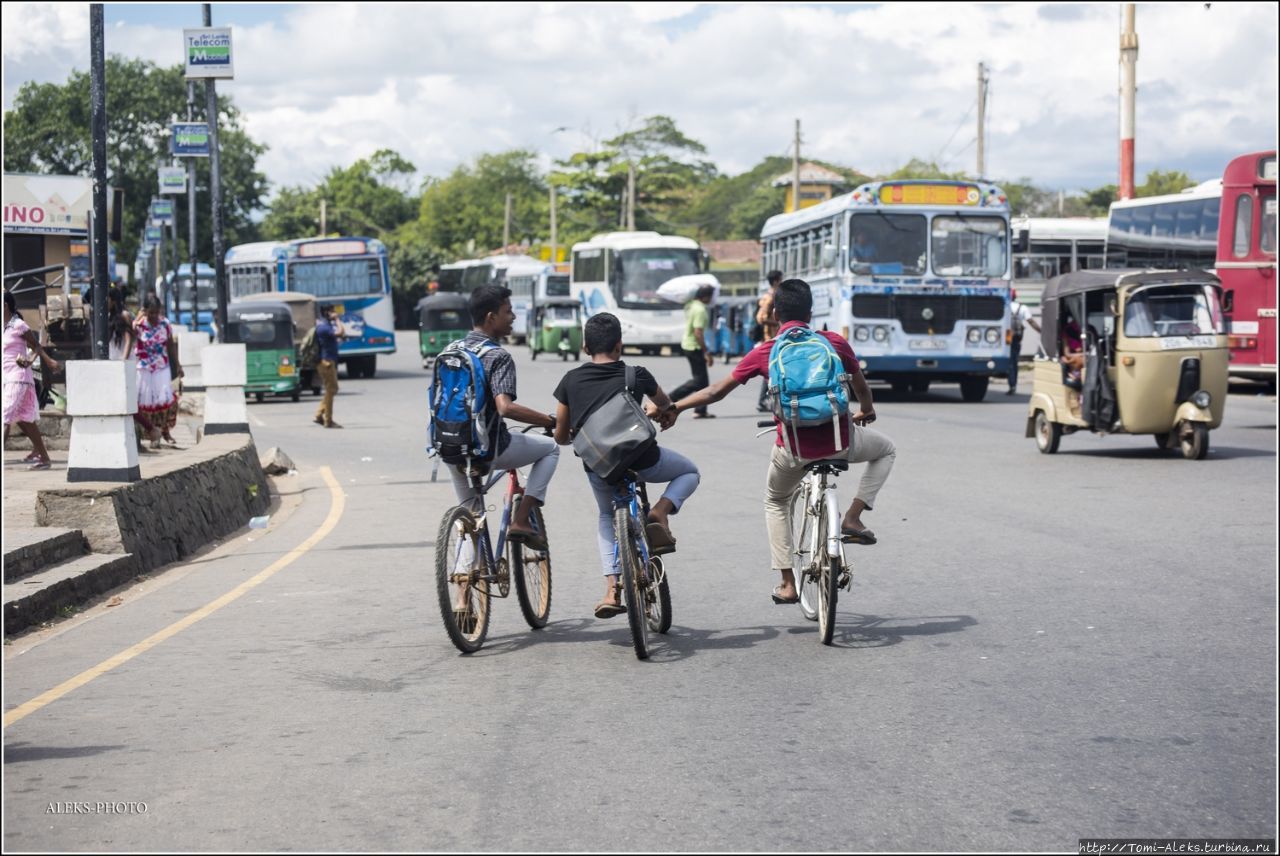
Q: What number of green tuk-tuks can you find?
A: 3